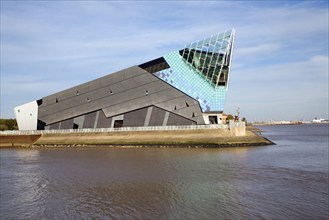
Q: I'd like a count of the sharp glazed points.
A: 1